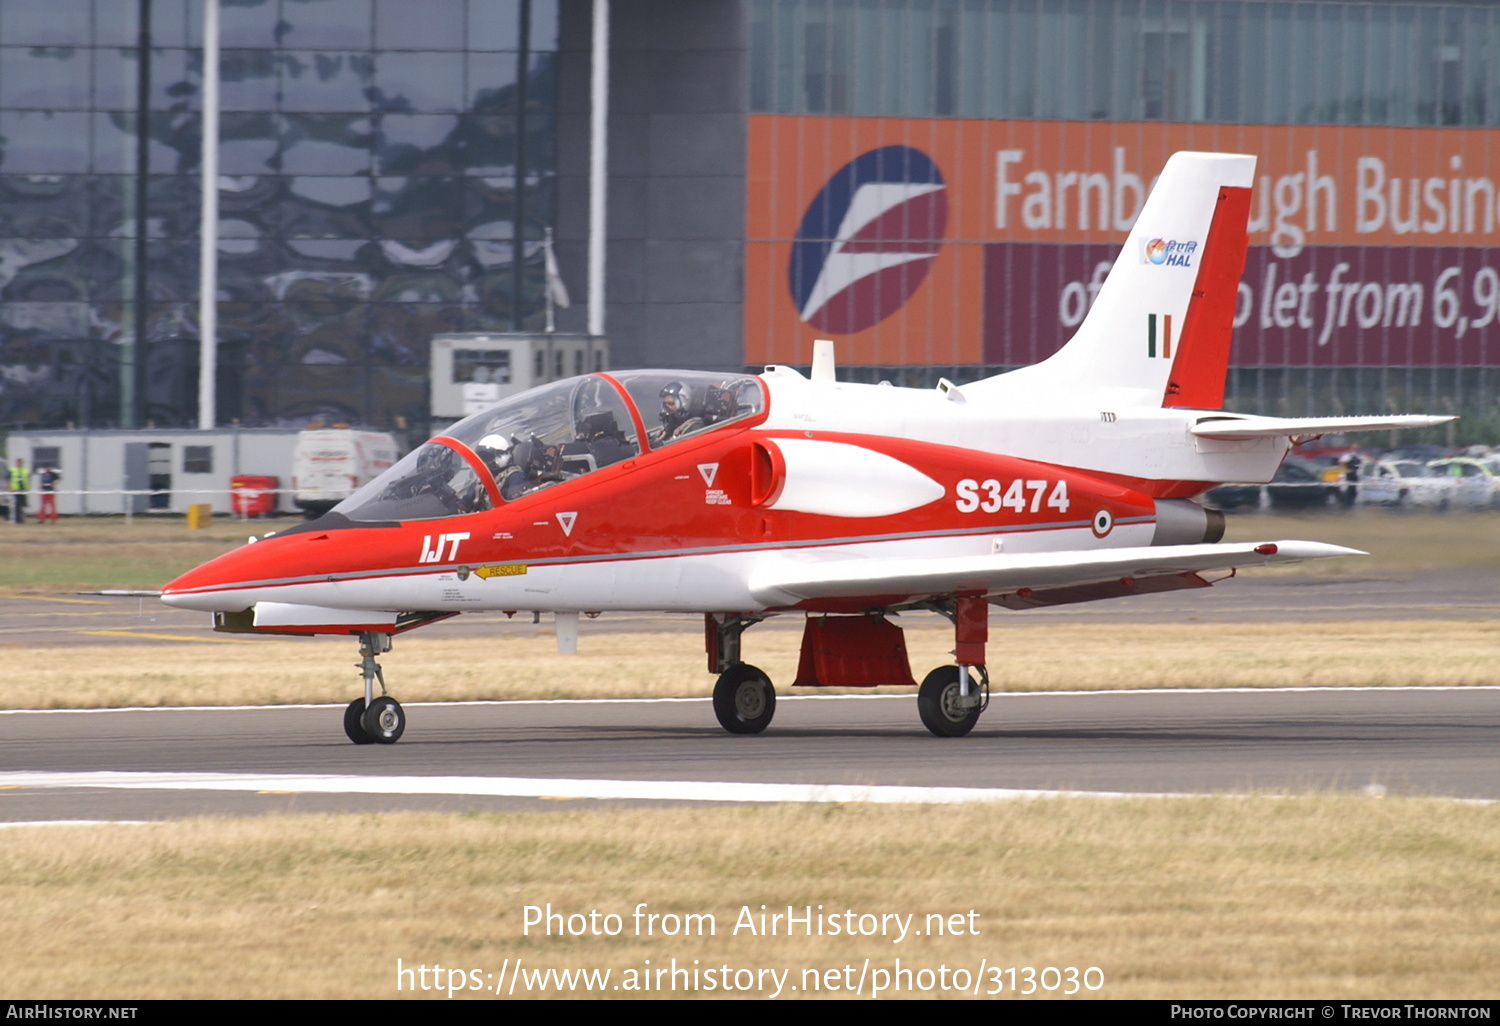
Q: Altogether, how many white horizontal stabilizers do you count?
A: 1